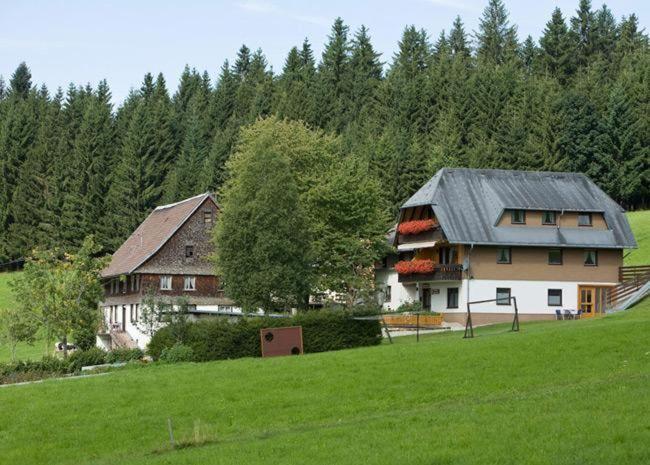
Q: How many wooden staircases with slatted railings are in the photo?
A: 1